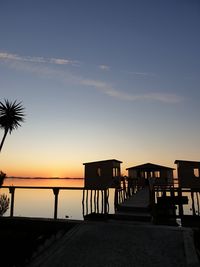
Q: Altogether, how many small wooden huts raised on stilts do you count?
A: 3